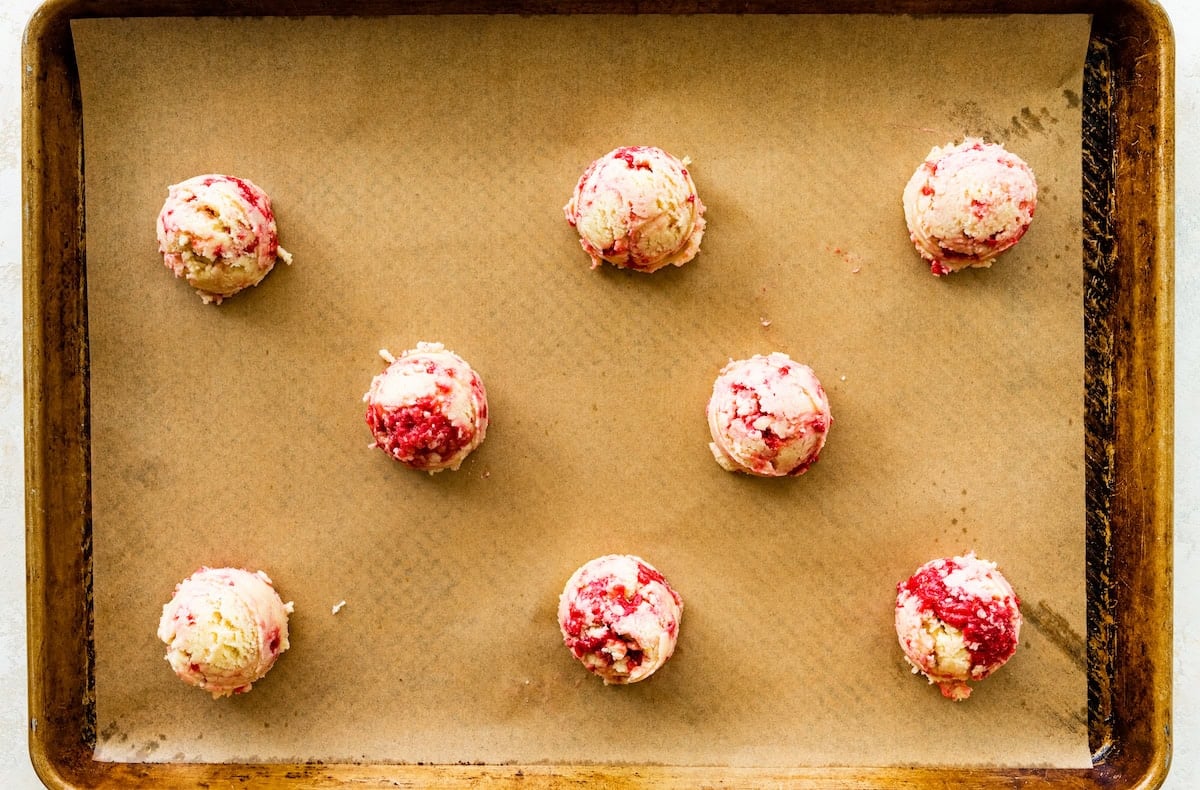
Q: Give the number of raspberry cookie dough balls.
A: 8